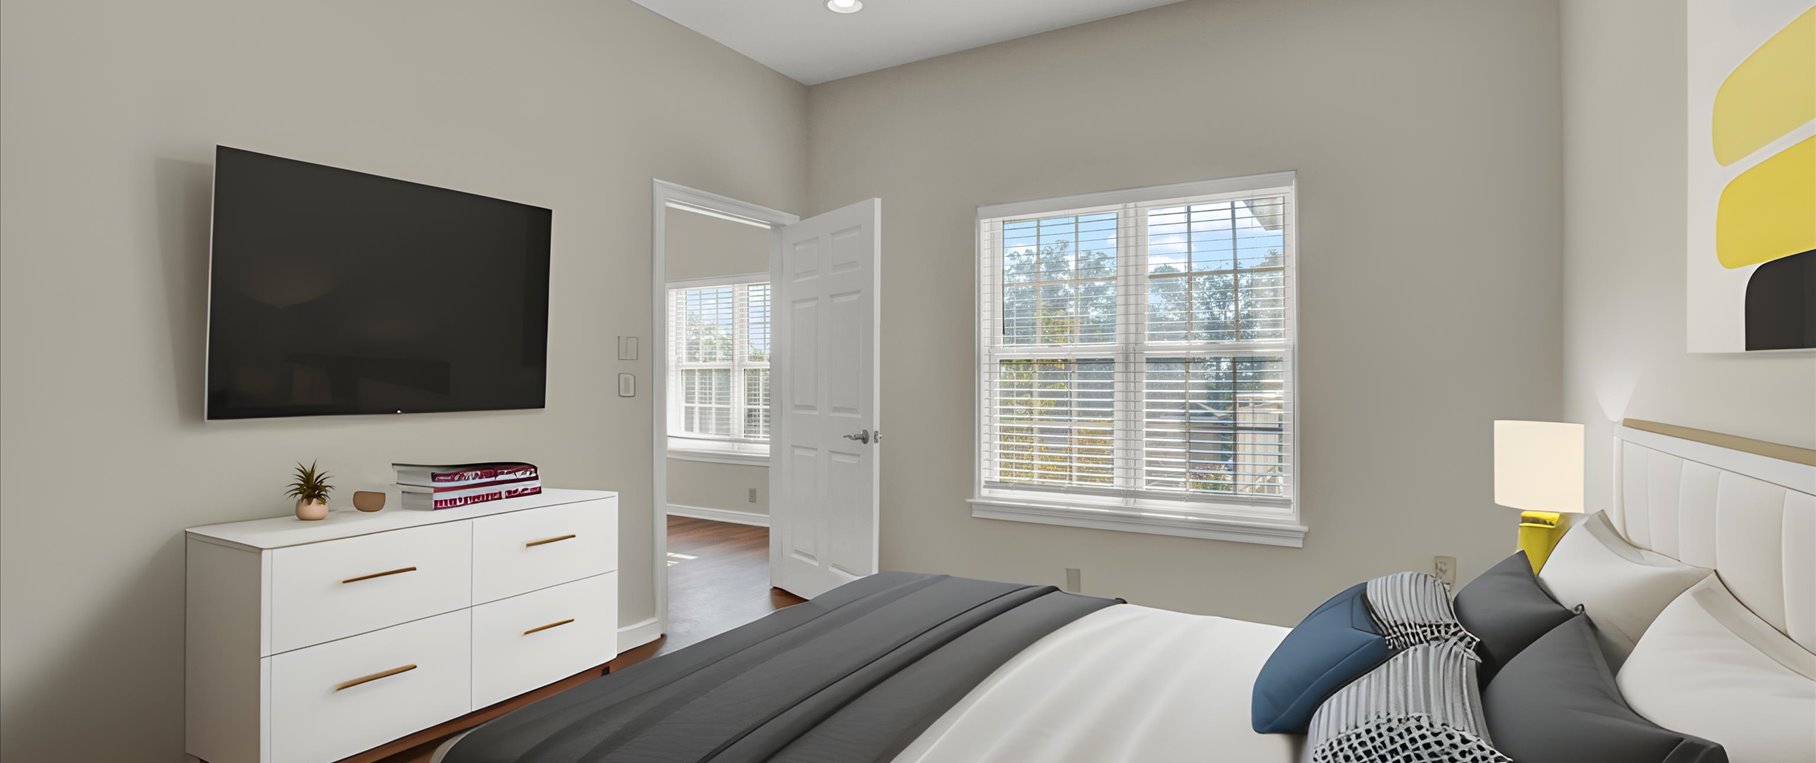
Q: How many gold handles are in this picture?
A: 4